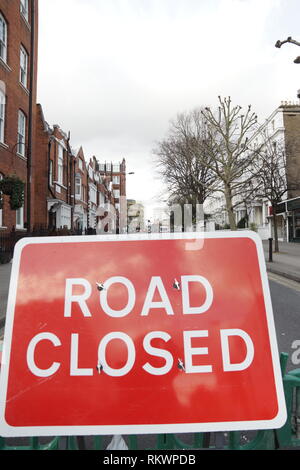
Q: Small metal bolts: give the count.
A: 4